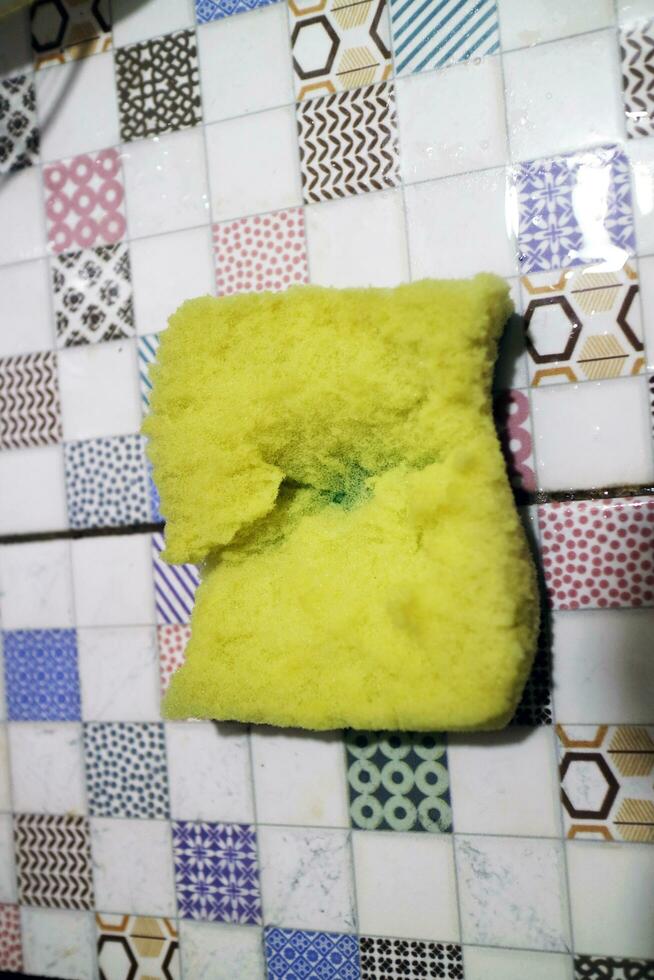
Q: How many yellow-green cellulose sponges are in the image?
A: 1